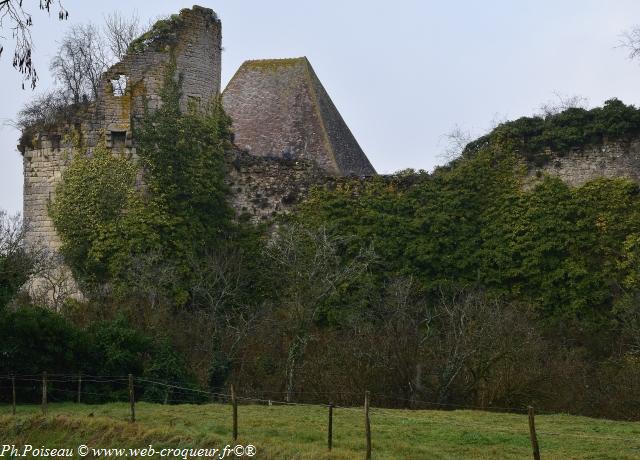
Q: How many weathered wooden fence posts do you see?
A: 8